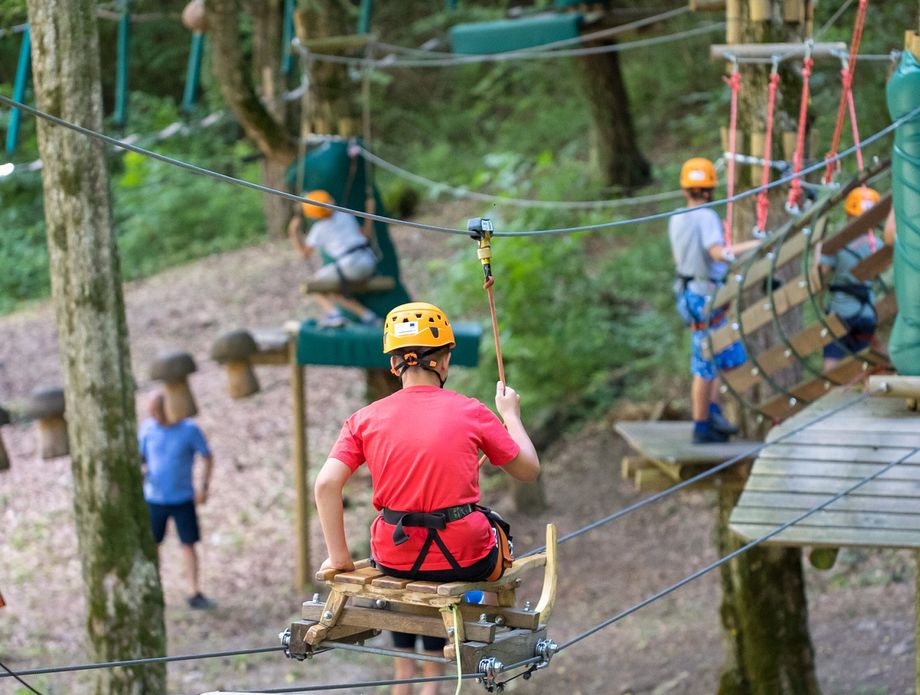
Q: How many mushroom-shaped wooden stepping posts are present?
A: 4